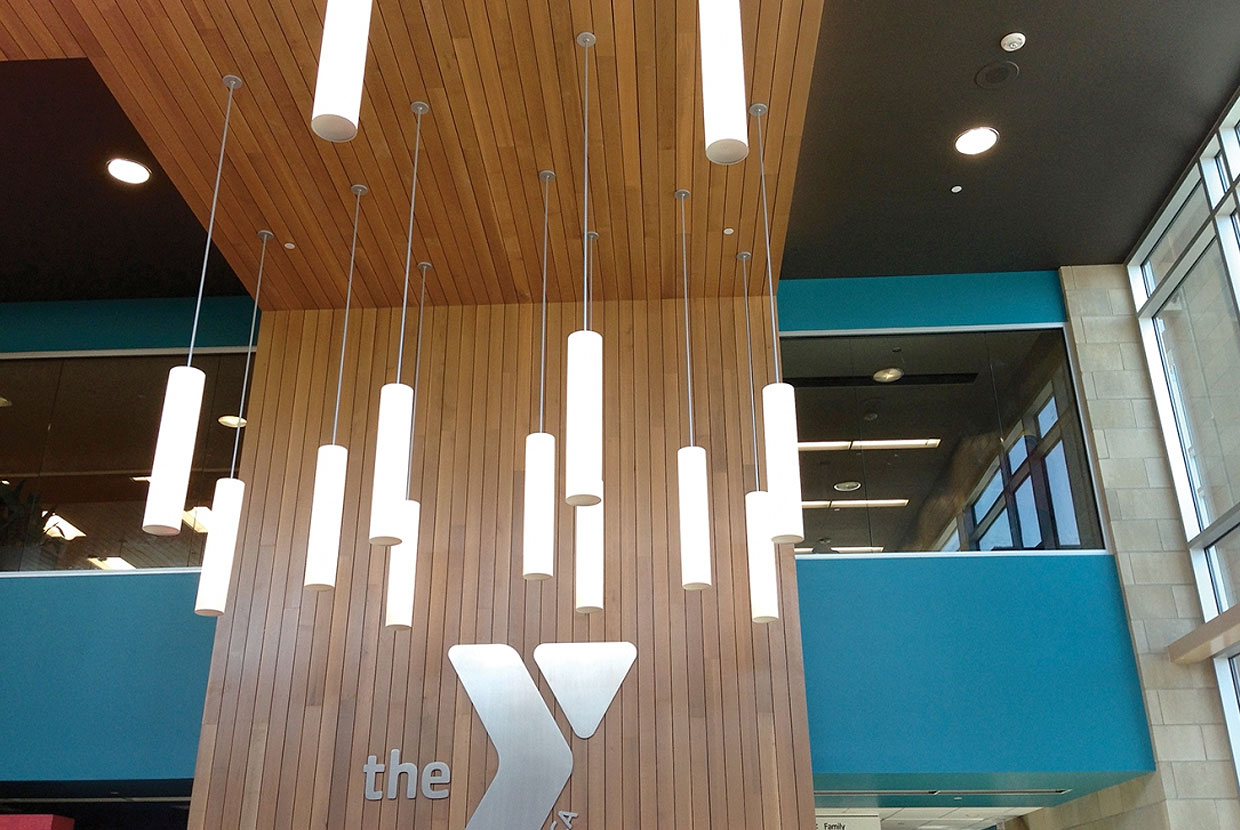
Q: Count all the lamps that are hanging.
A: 13